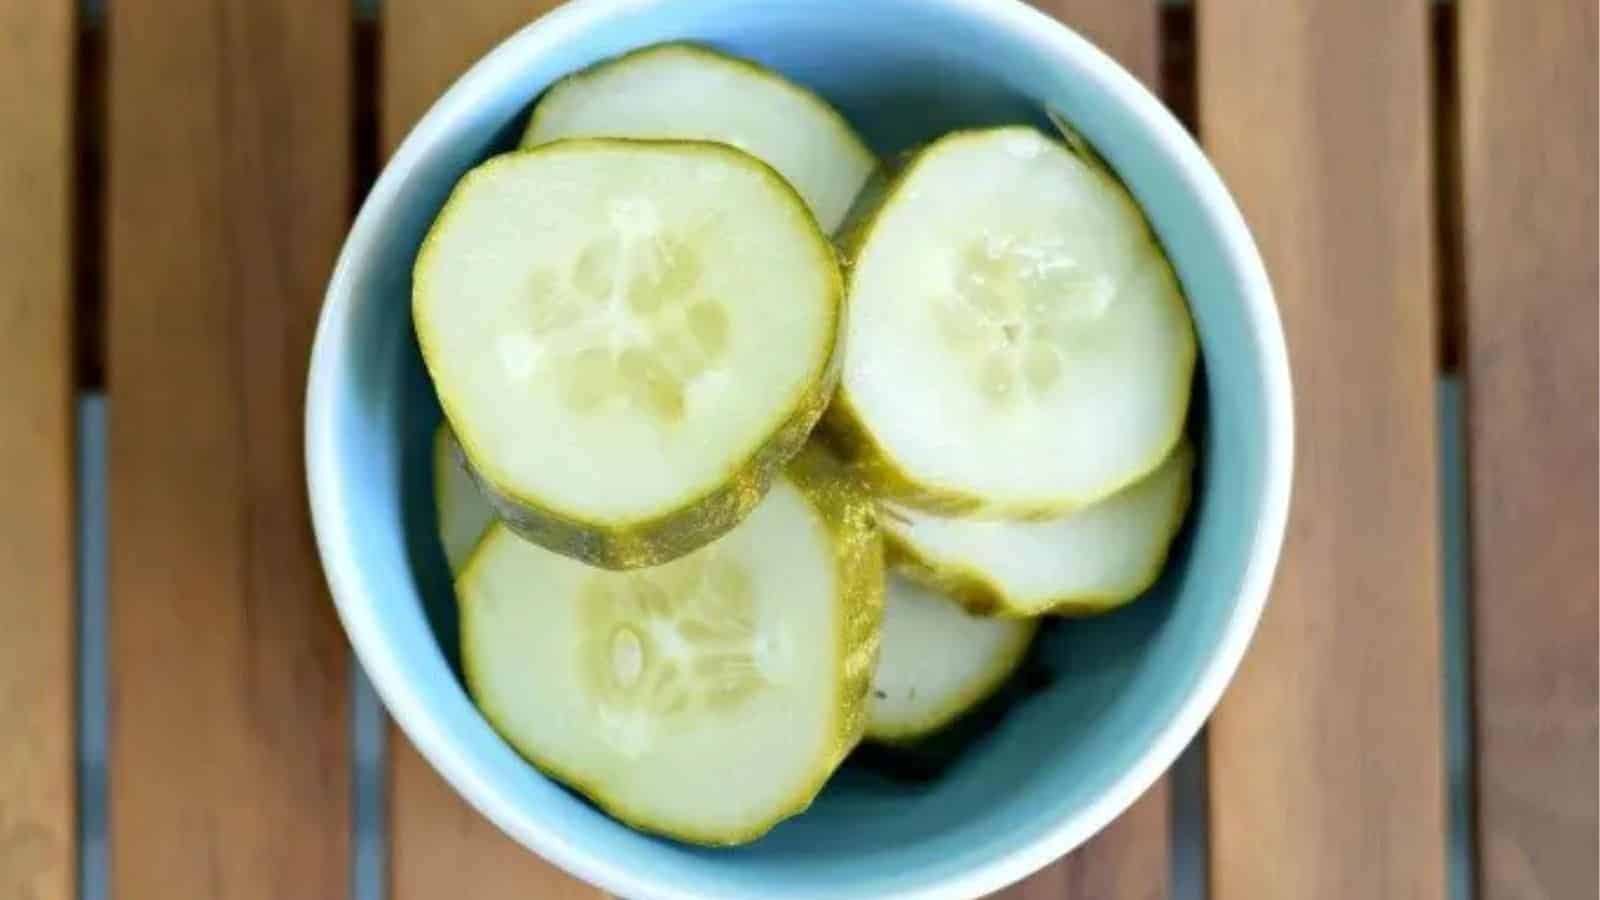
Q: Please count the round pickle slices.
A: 7